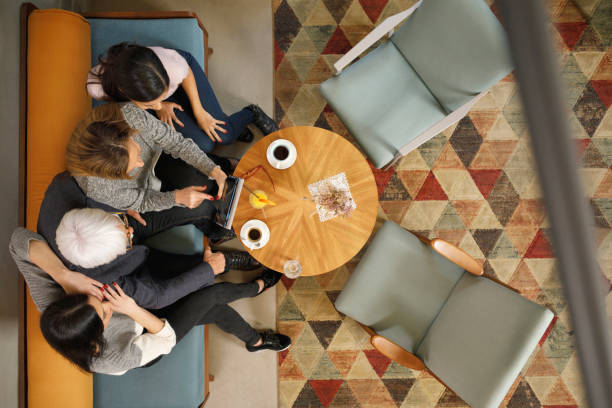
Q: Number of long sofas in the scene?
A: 1